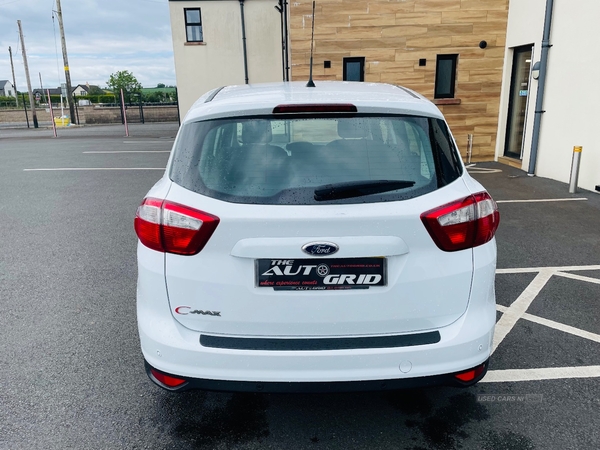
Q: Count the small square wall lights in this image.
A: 2